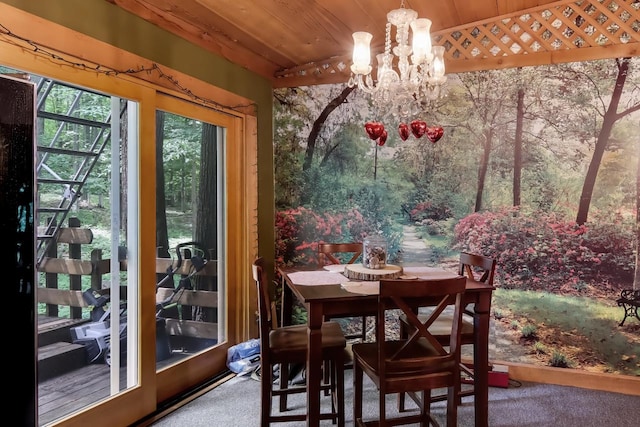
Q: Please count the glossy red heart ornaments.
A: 5